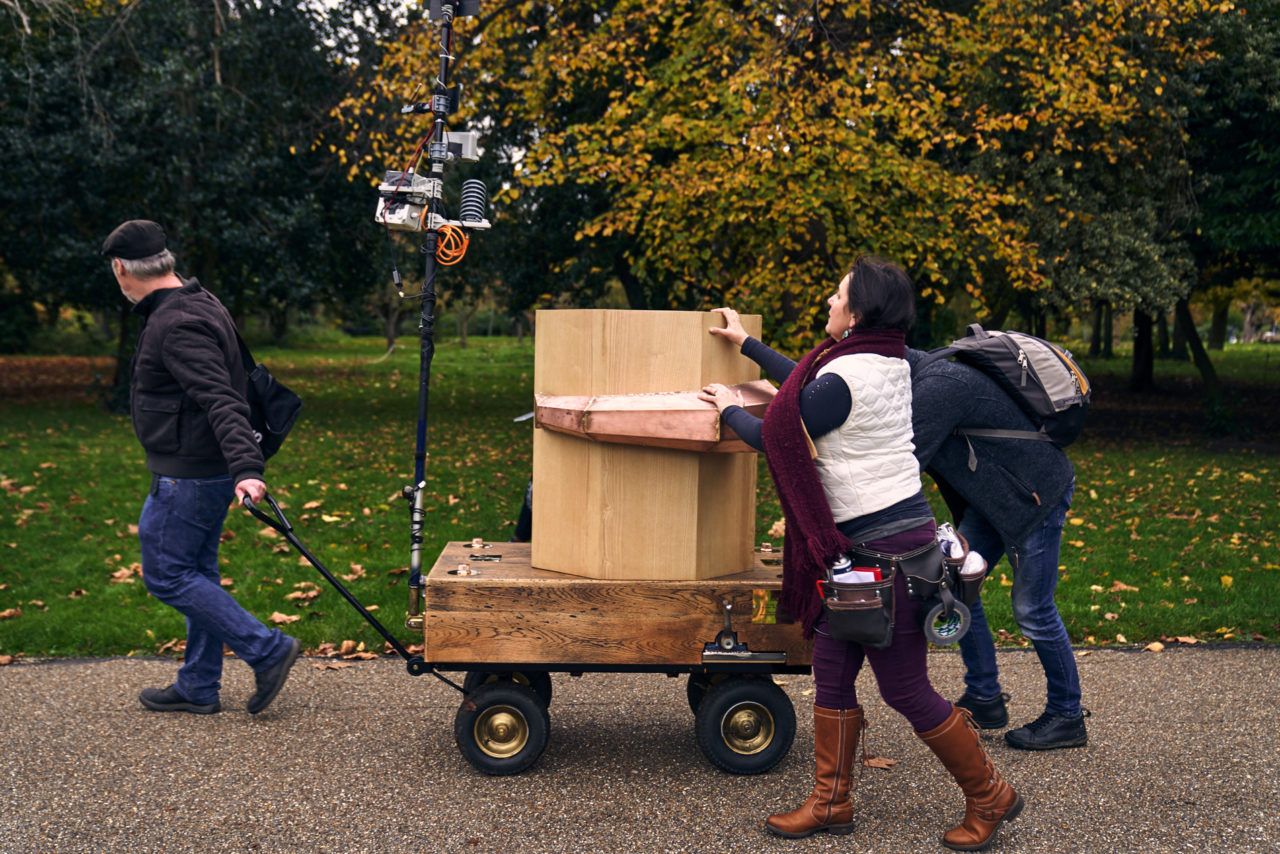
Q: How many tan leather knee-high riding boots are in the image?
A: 2